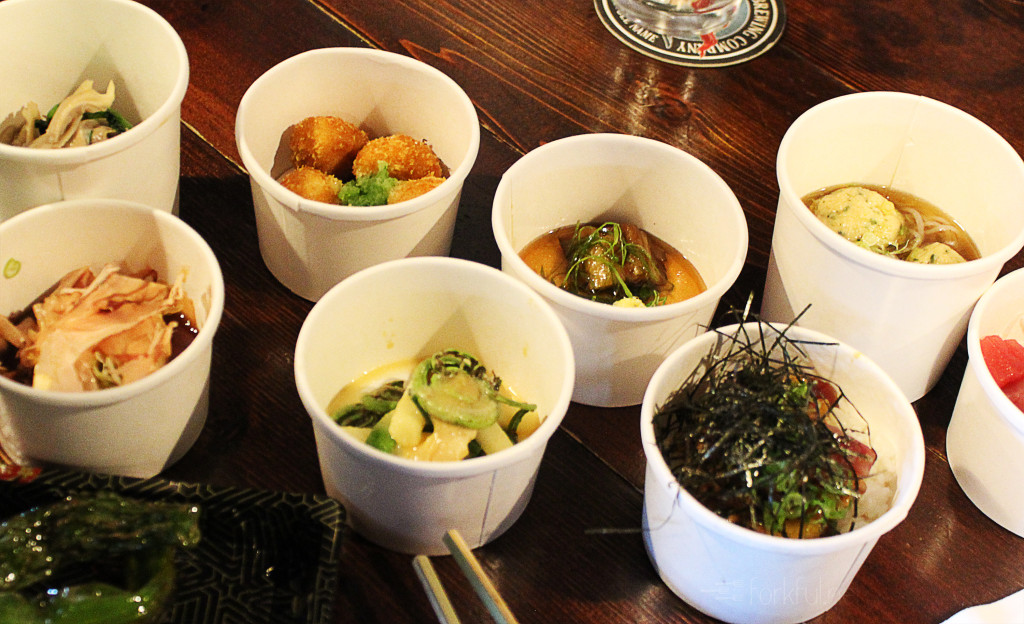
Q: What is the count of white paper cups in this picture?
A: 8